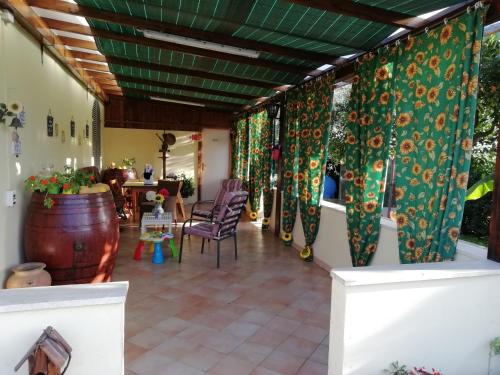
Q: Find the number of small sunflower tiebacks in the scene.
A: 4